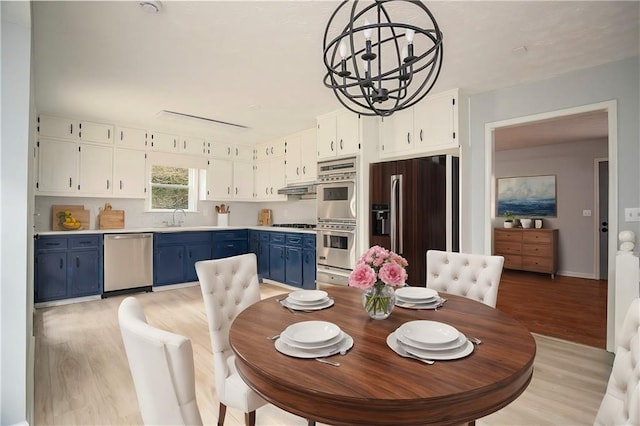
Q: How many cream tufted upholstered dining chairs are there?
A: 4